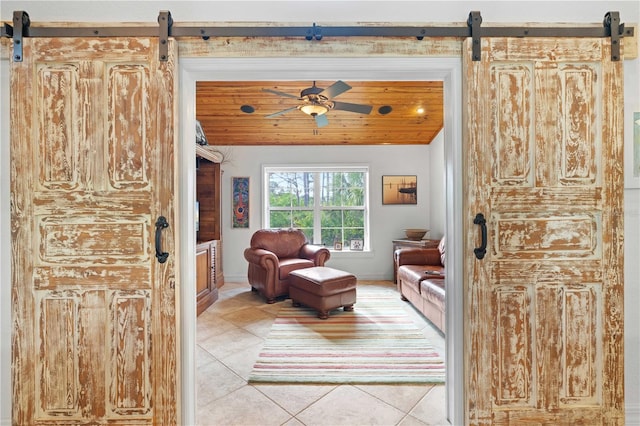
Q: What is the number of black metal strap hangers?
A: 4